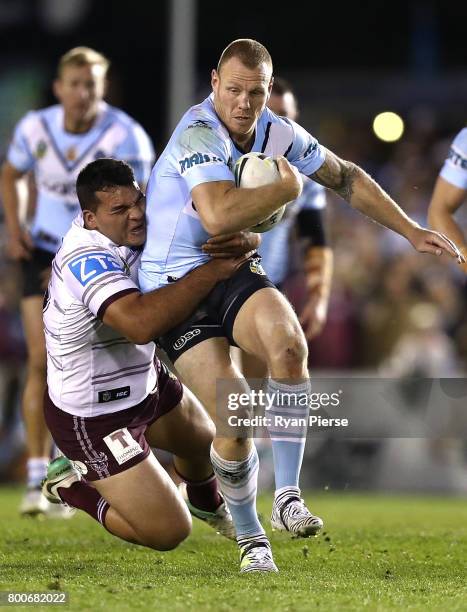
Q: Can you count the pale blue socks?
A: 2